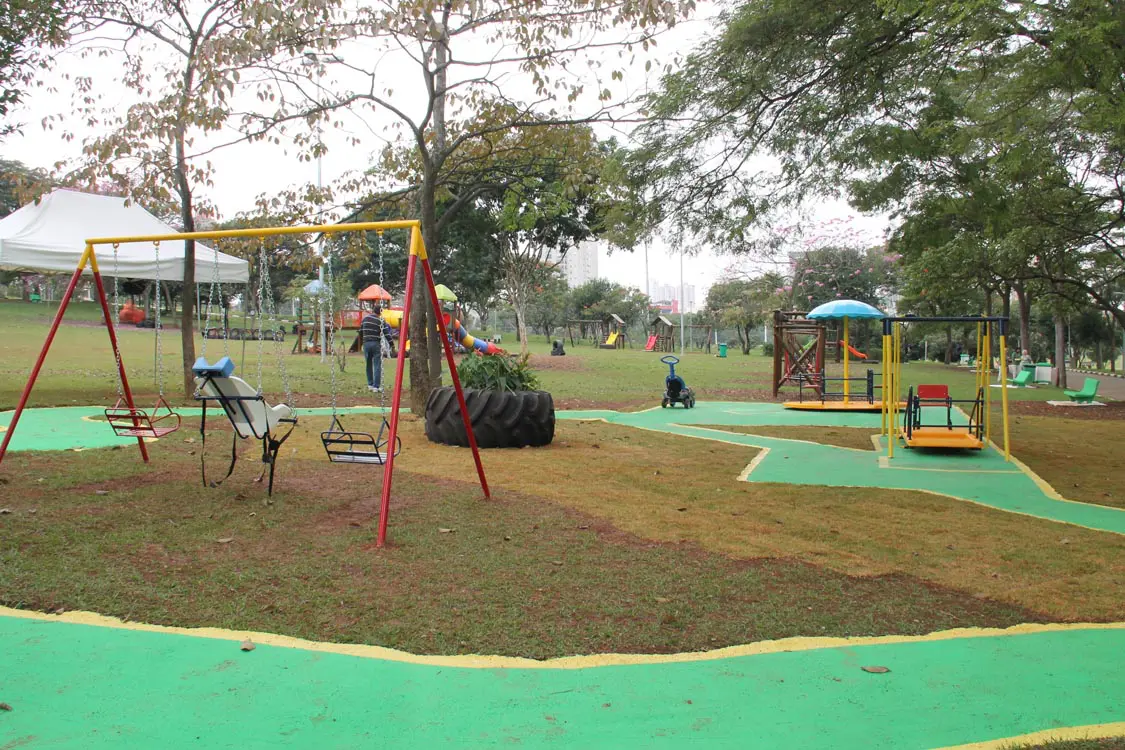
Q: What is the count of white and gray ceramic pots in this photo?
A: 0